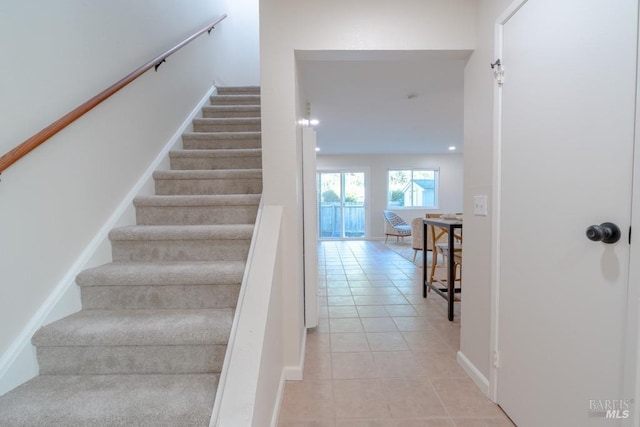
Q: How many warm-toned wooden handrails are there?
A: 1